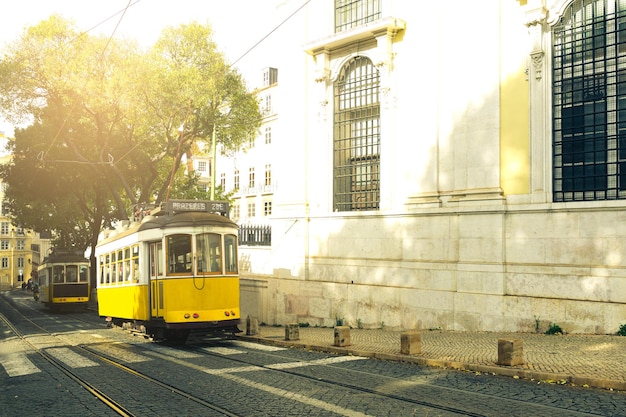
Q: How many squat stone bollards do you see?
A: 5